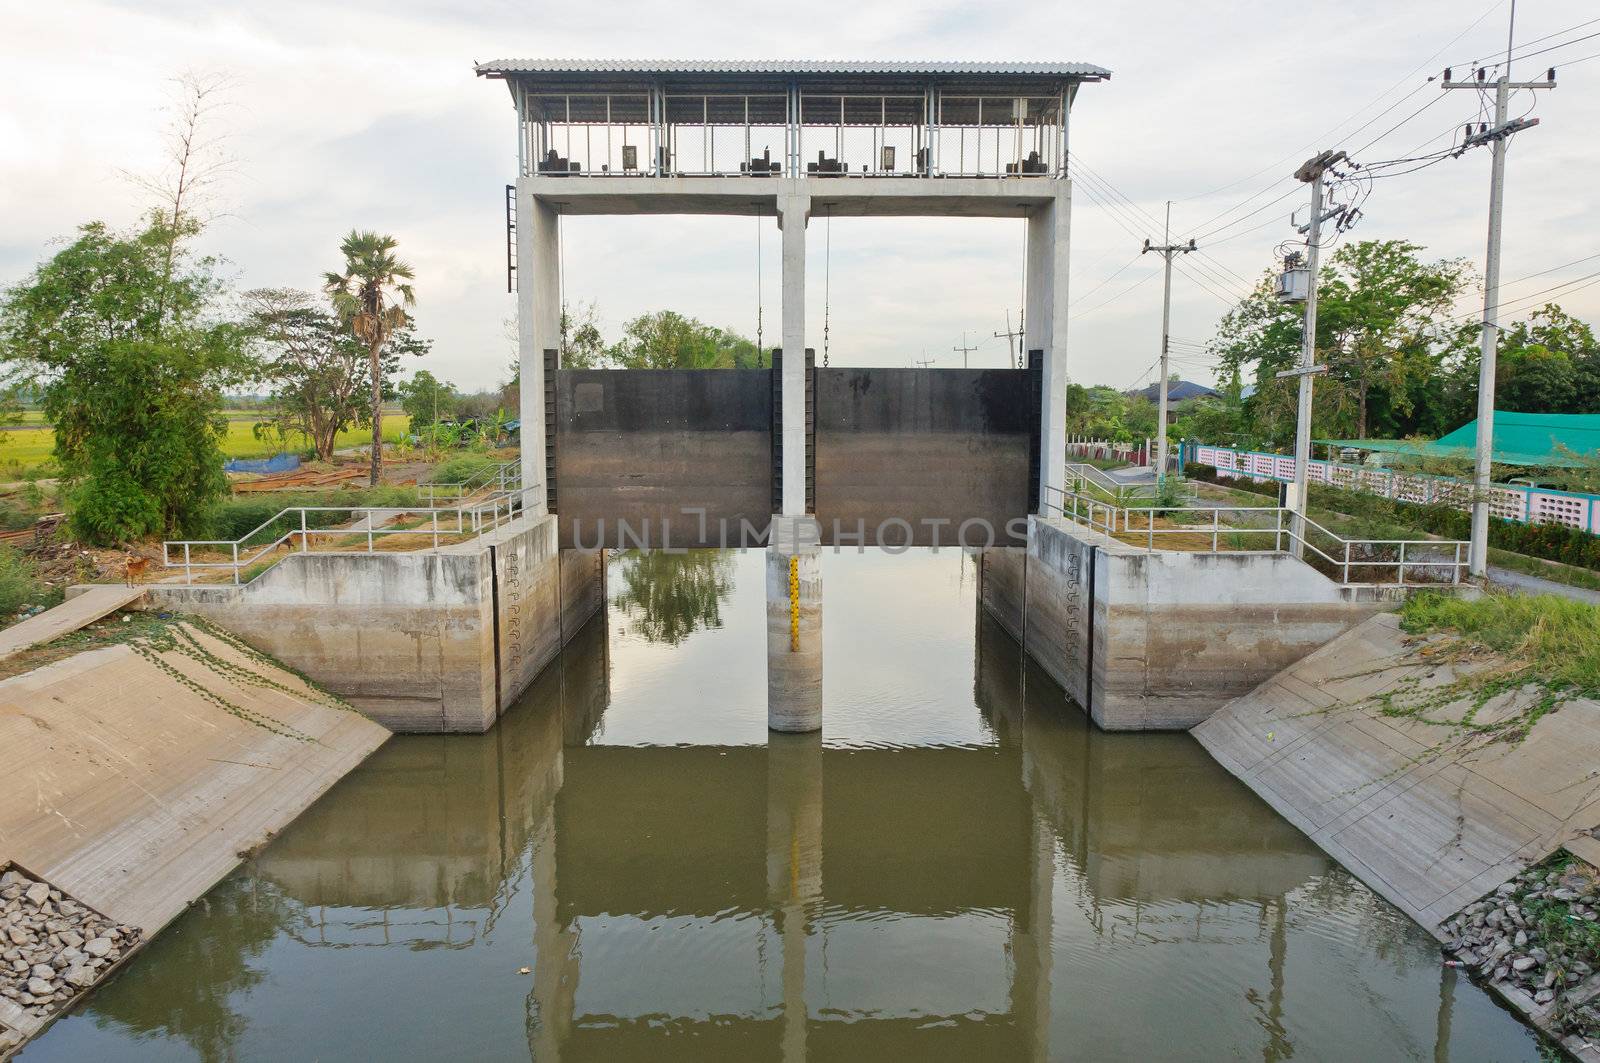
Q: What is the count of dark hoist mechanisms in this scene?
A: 4